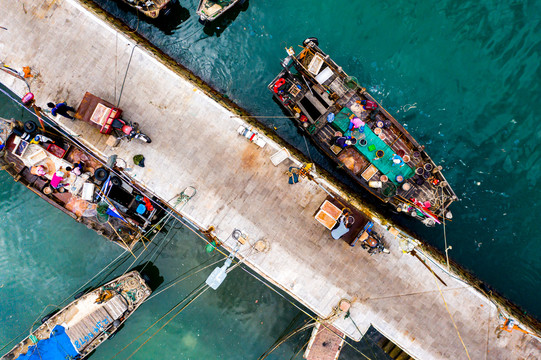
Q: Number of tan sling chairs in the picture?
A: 0